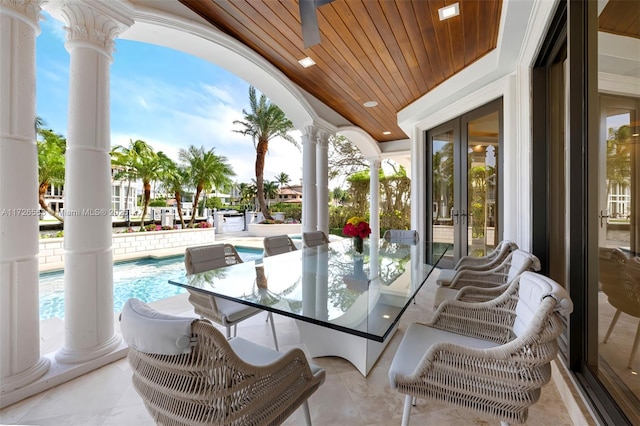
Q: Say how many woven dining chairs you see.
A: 8